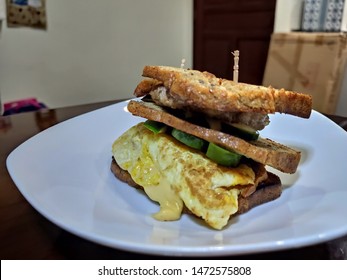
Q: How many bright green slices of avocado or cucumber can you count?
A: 3